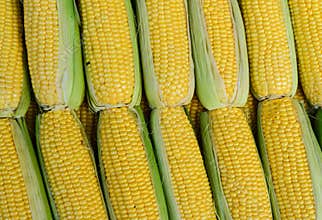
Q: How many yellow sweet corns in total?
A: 13